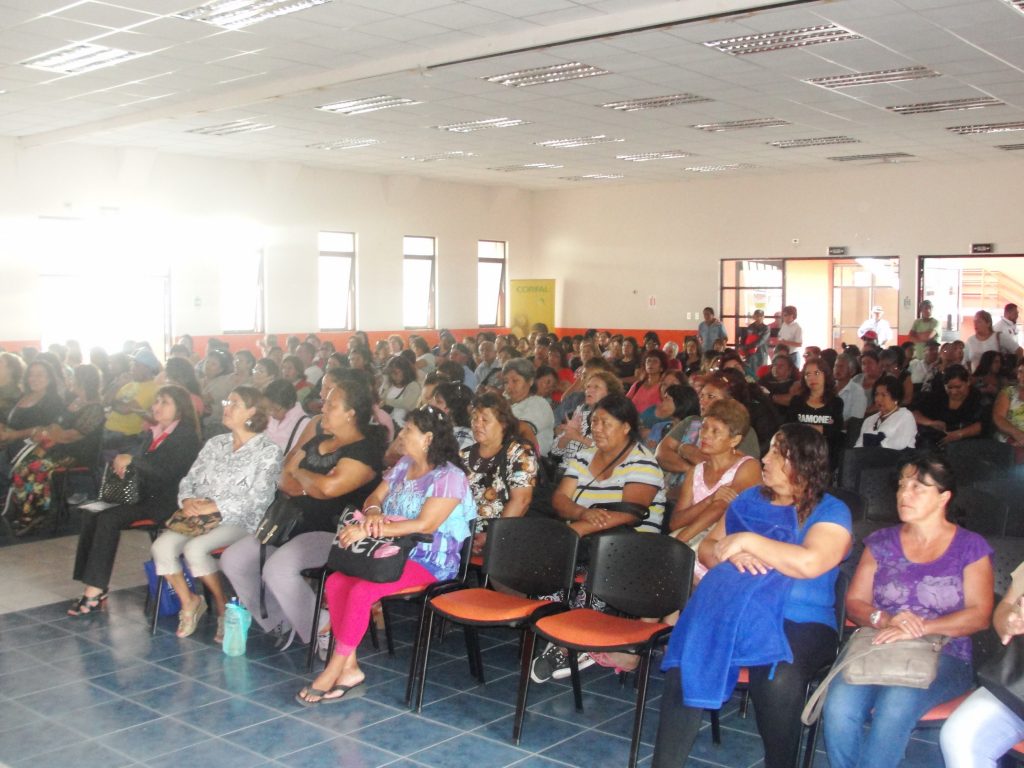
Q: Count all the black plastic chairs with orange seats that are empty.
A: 2